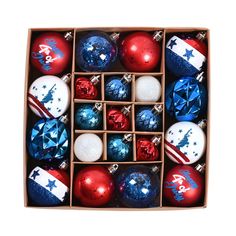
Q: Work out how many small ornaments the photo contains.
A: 9